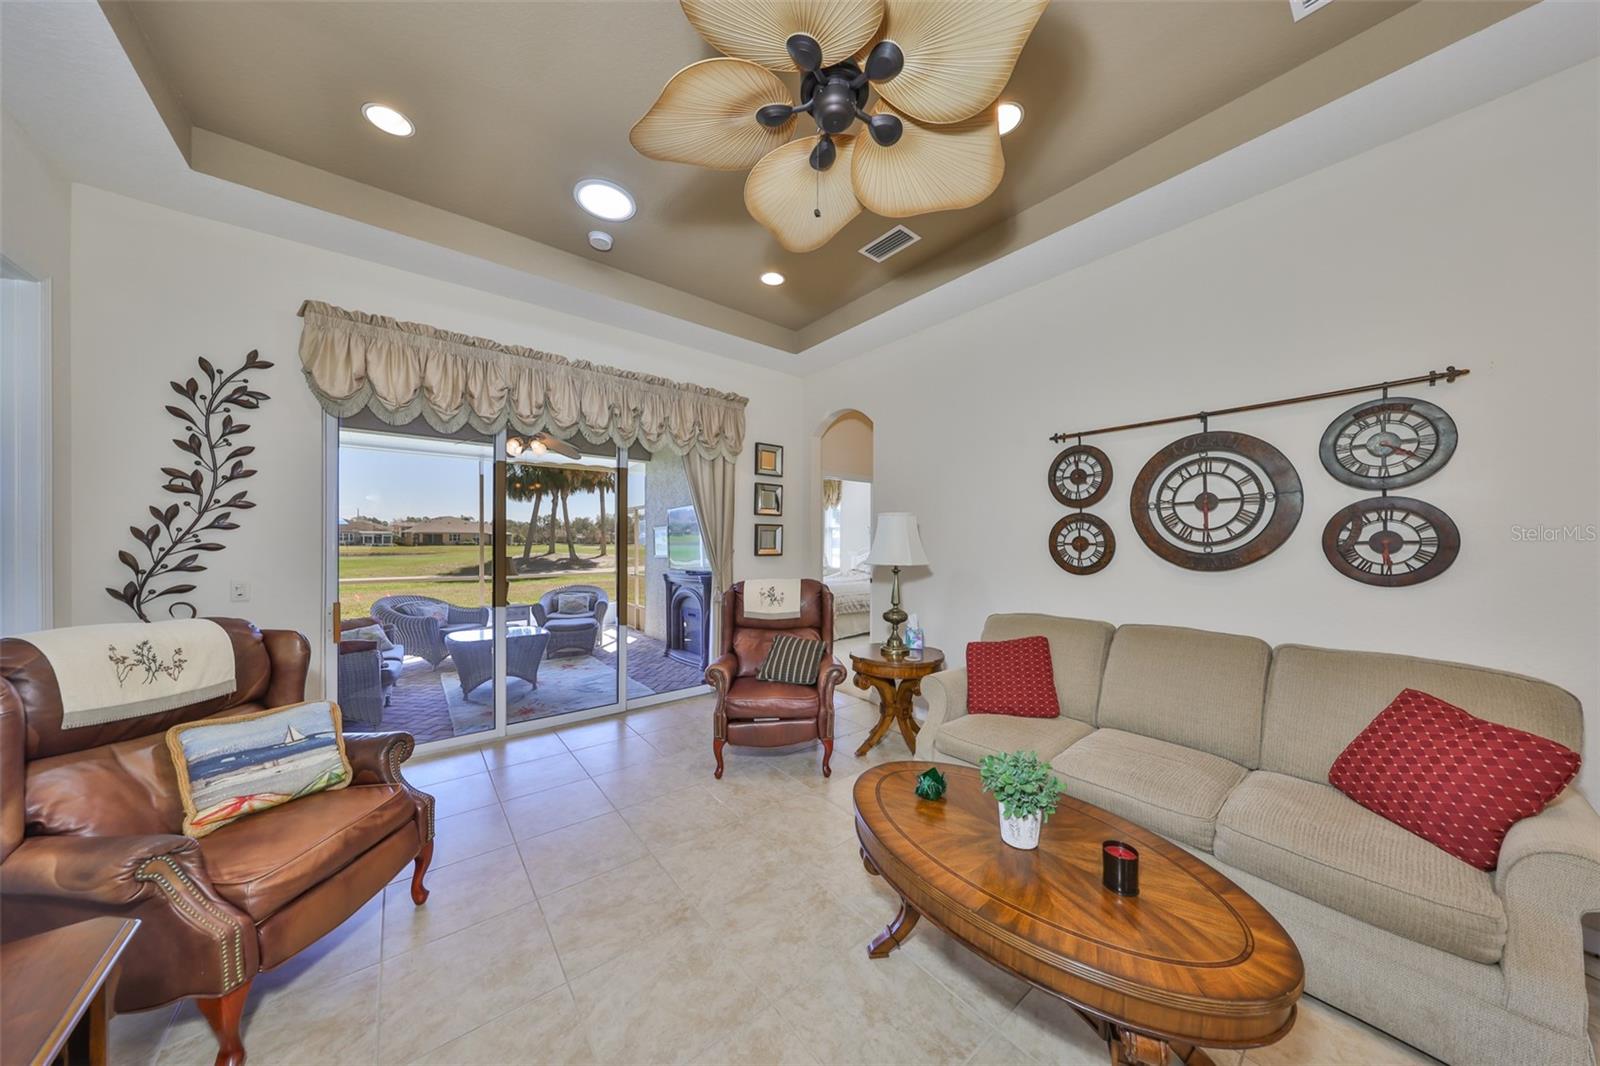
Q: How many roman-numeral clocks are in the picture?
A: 5